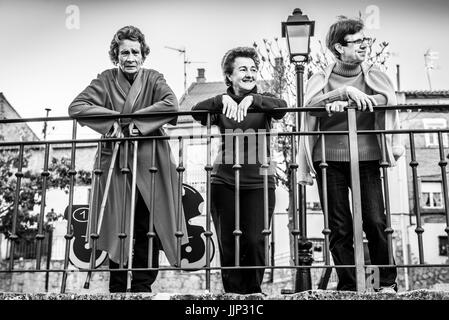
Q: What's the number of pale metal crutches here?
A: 2